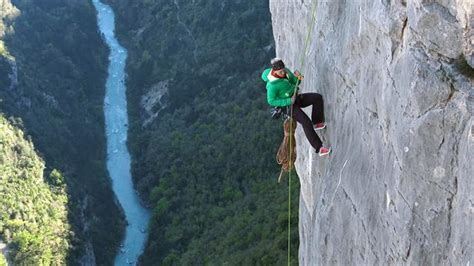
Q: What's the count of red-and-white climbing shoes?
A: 2